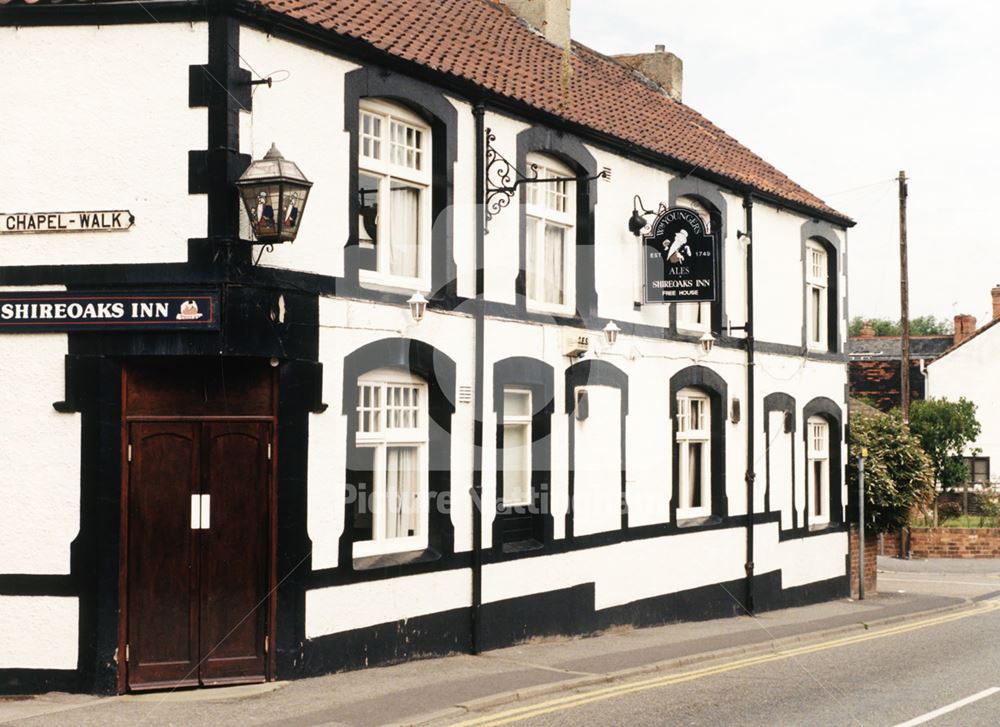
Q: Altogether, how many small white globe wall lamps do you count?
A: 3